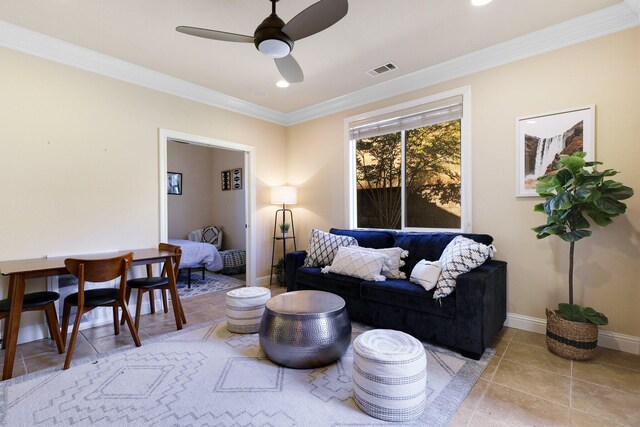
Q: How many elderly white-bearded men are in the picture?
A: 0